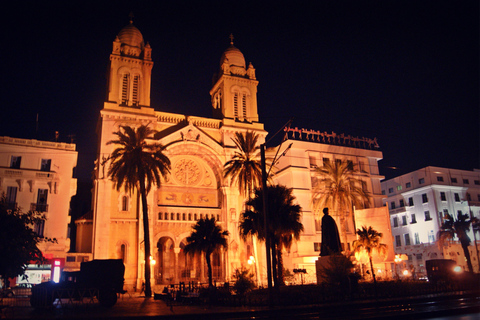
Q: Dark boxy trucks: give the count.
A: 2